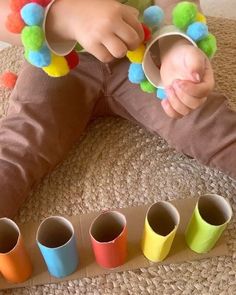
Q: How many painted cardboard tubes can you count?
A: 5